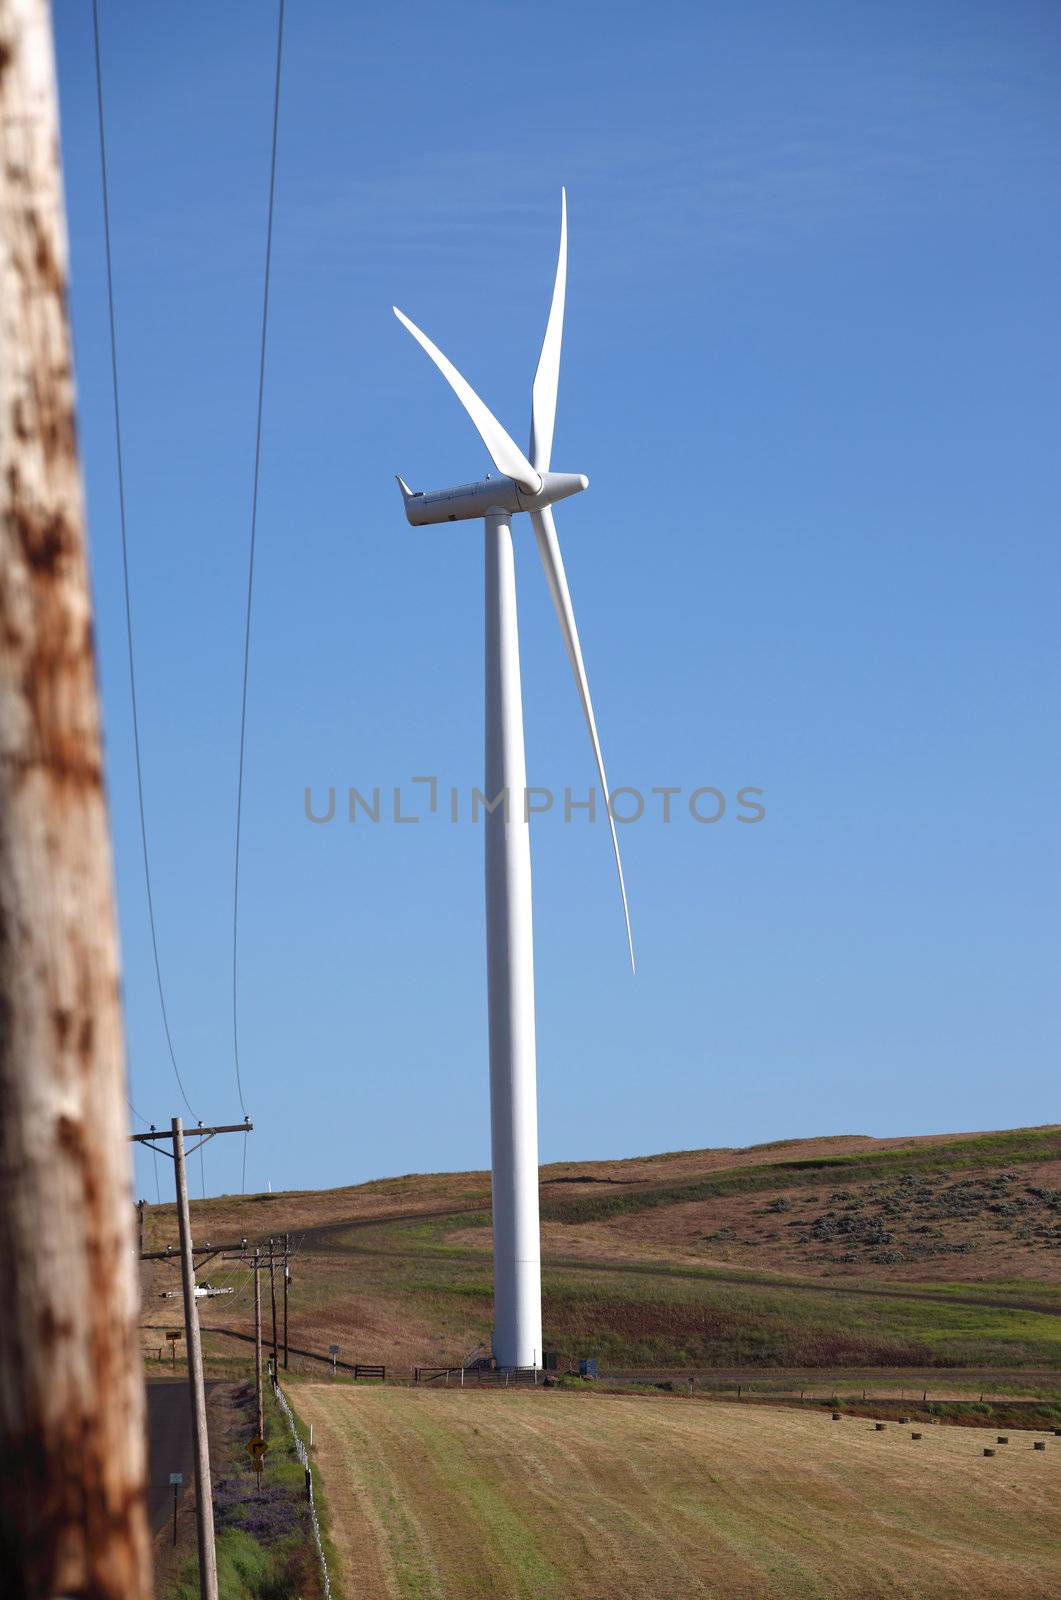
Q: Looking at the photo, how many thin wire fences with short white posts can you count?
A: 1